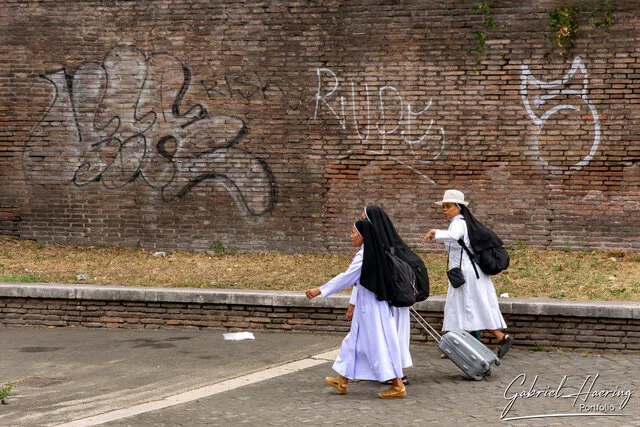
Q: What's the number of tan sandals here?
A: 2